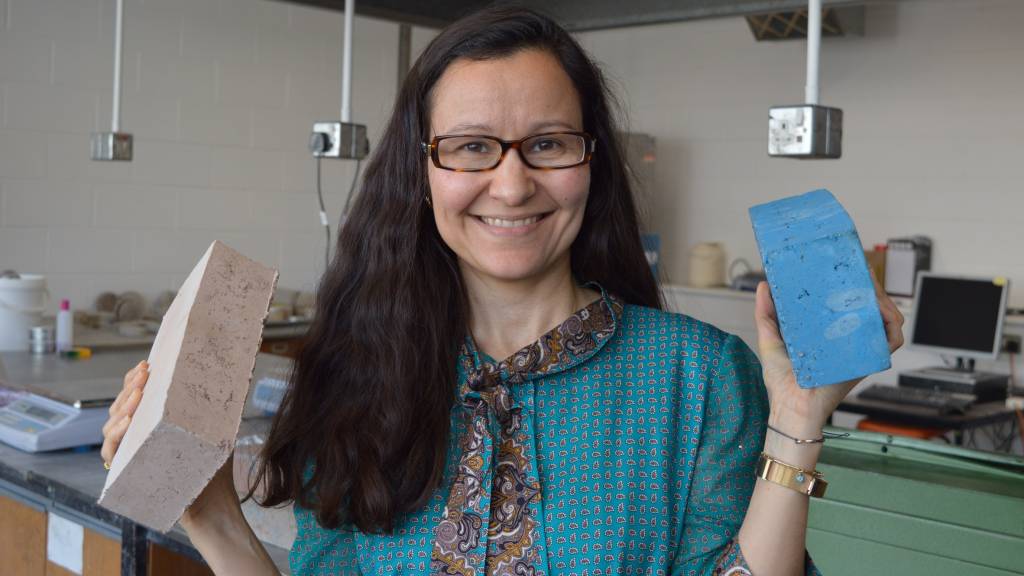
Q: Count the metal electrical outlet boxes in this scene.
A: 3